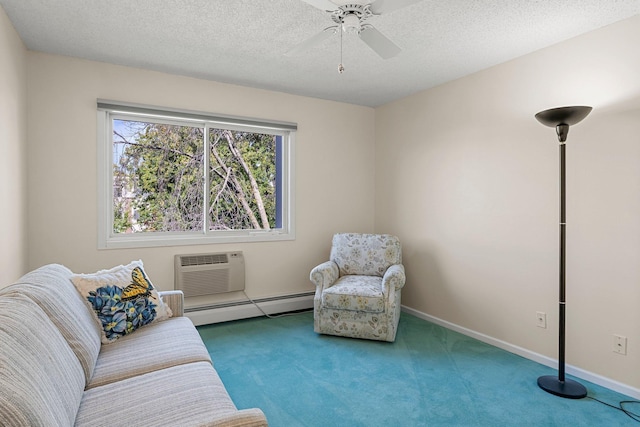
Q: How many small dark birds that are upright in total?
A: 0